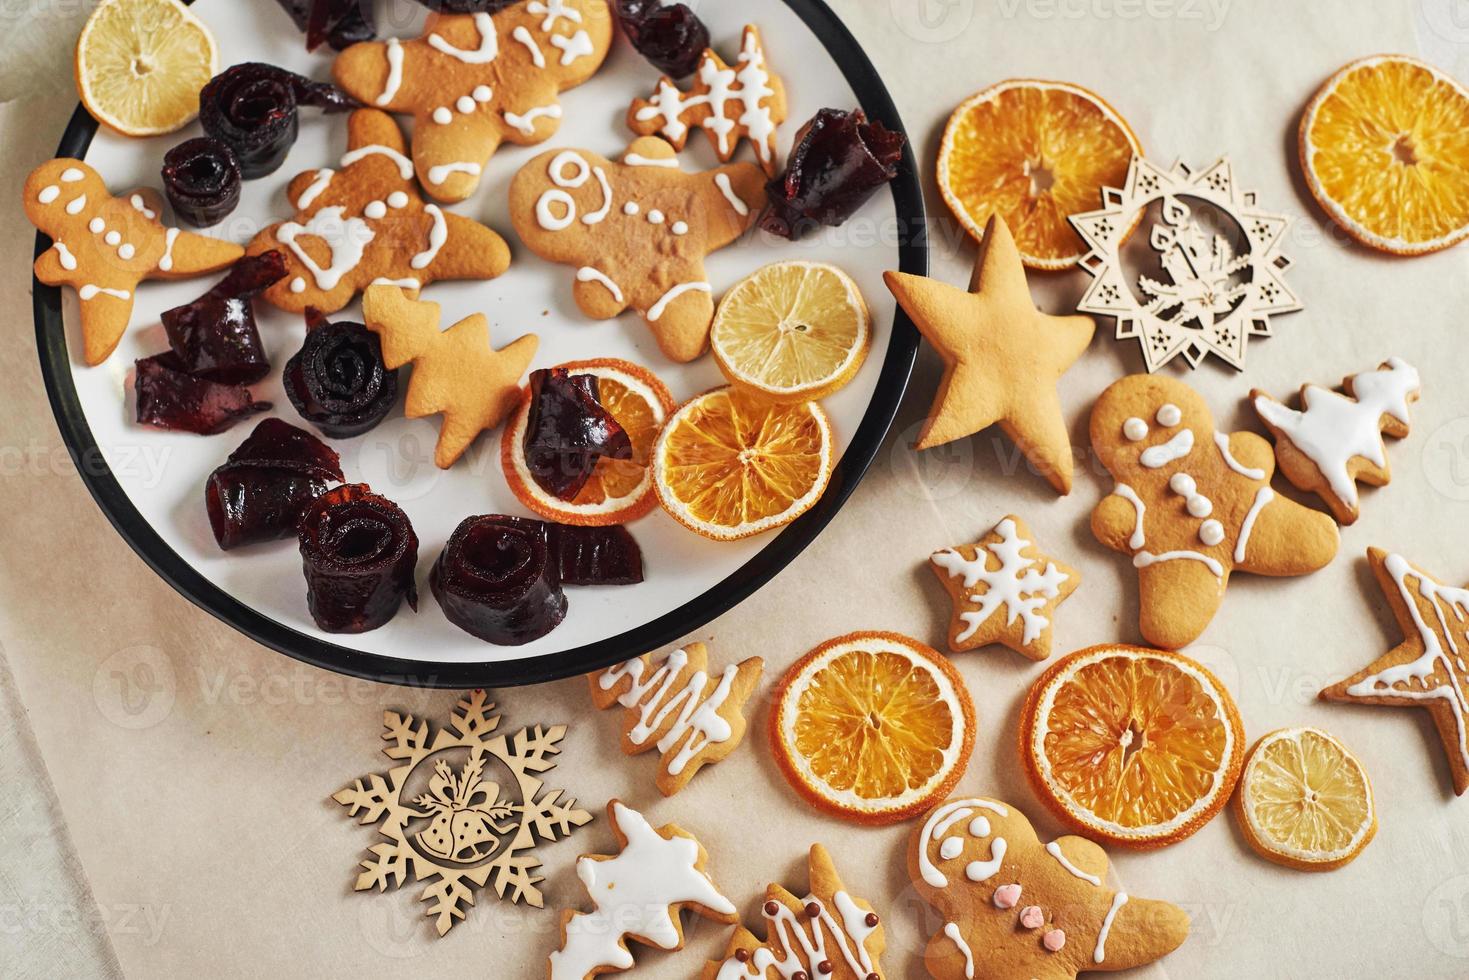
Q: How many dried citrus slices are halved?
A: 0